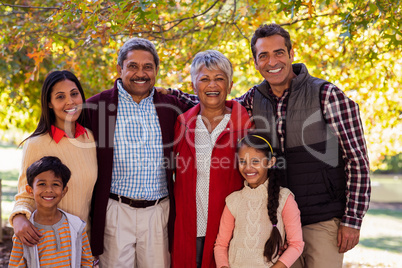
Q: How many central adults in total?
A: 2